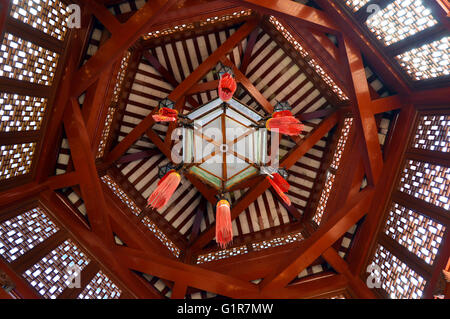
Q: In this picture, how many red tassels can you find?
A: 6